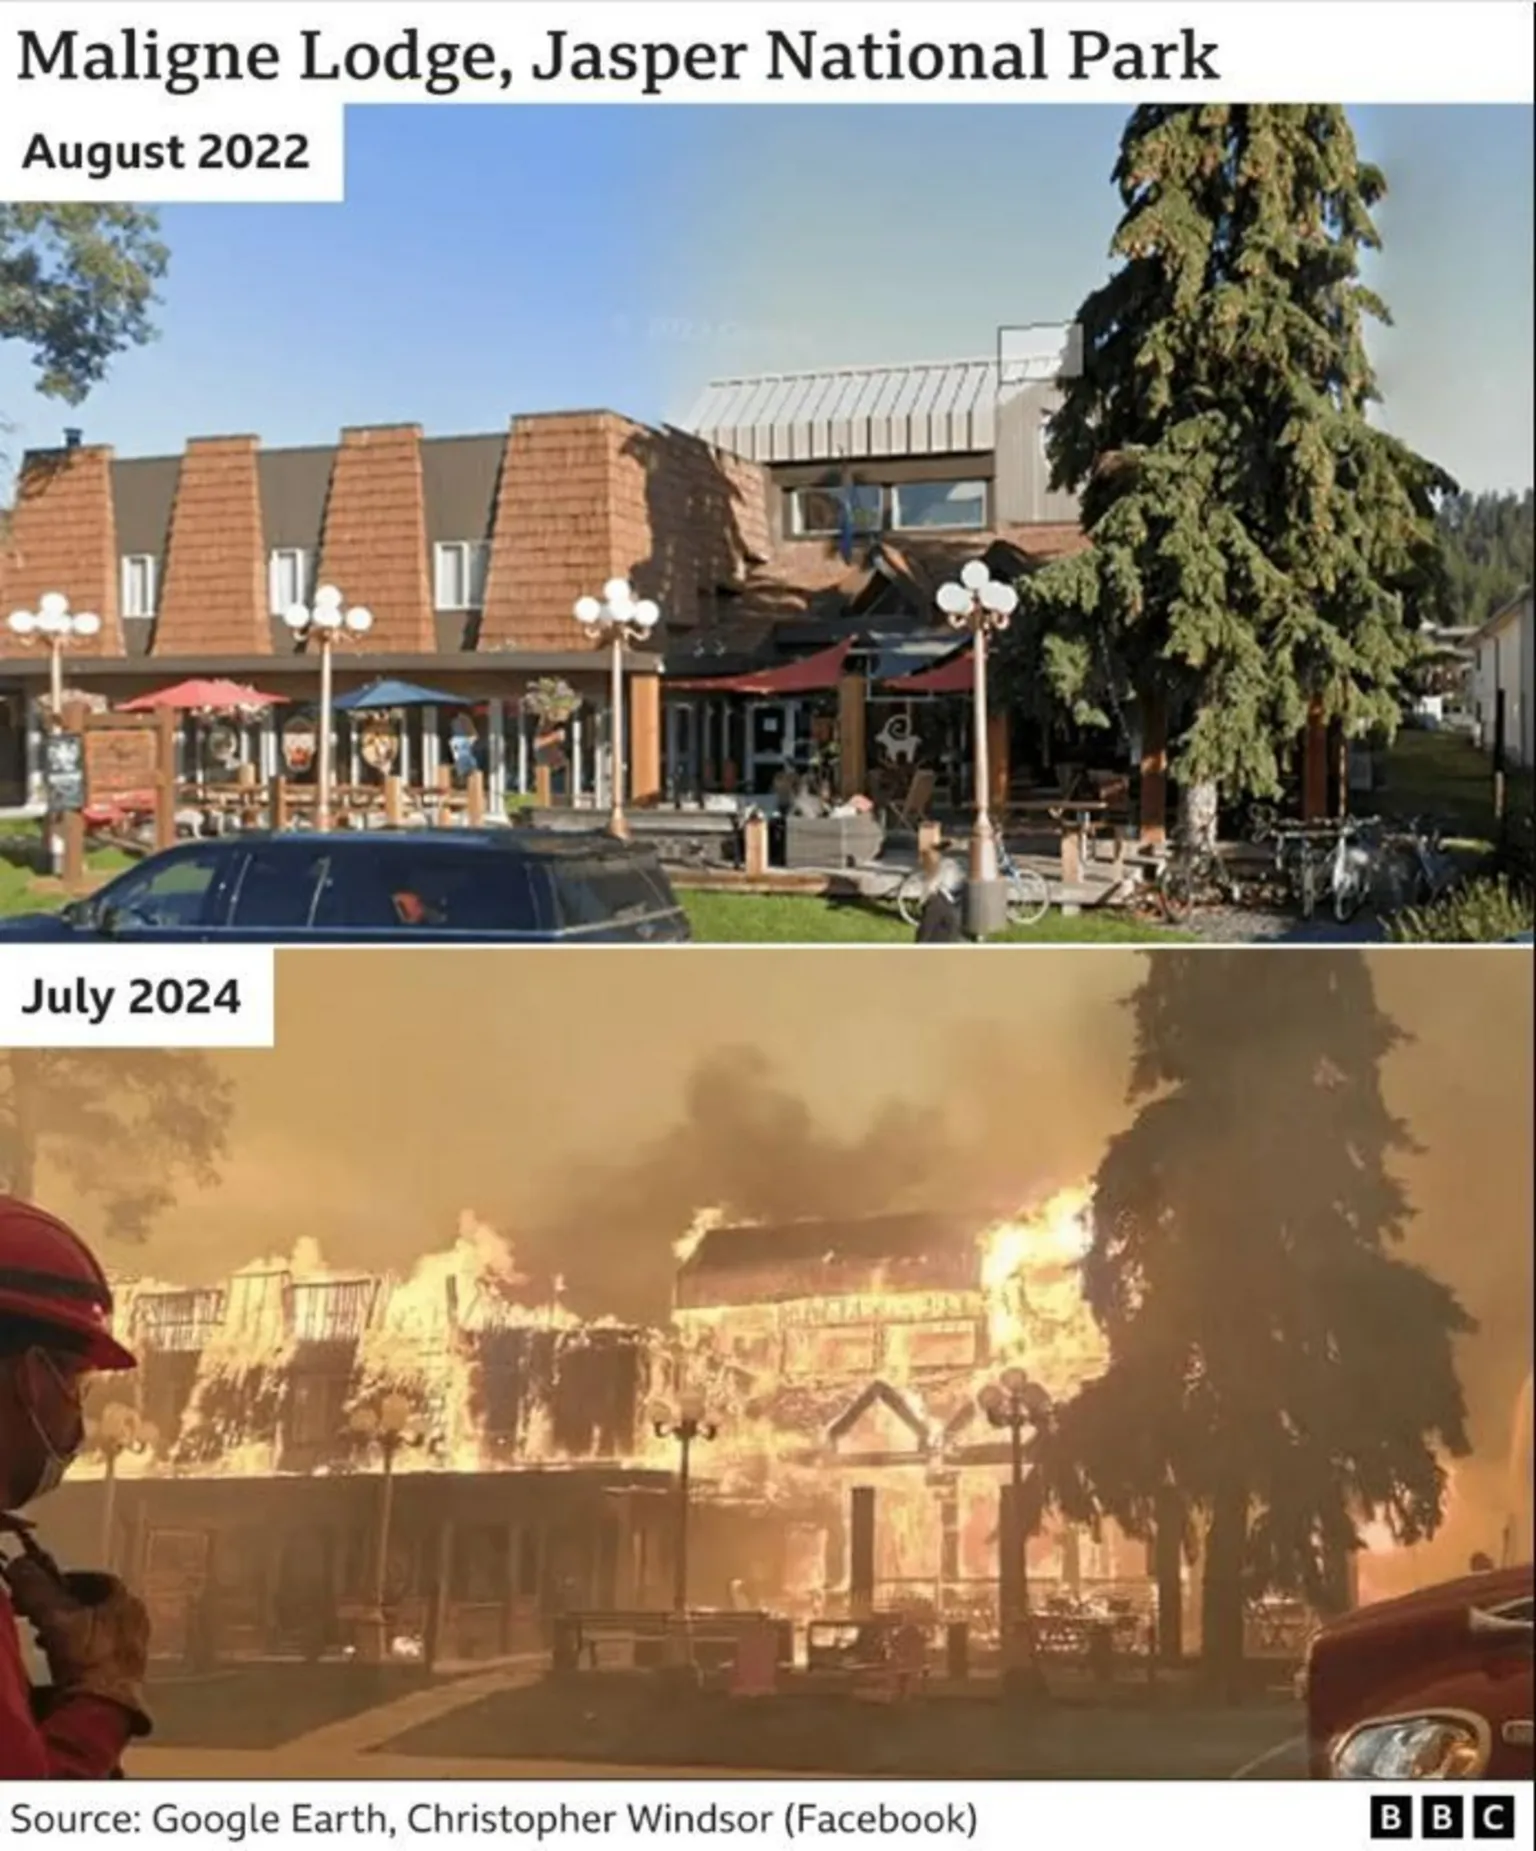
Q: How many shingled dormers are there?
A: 4